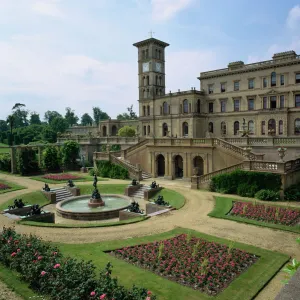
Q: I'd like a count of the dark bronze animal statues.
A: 8